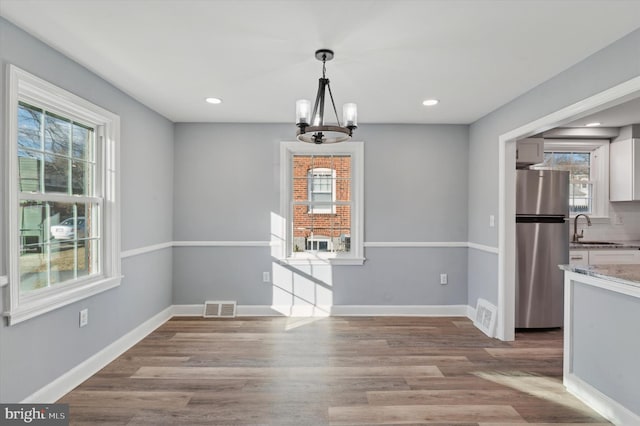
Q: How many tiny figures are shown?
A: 0